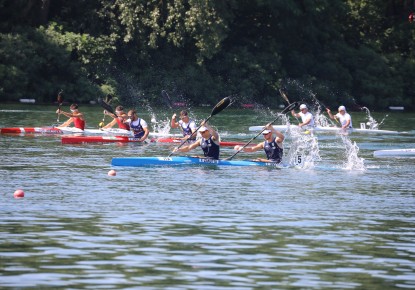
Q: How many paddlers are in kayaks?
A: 8